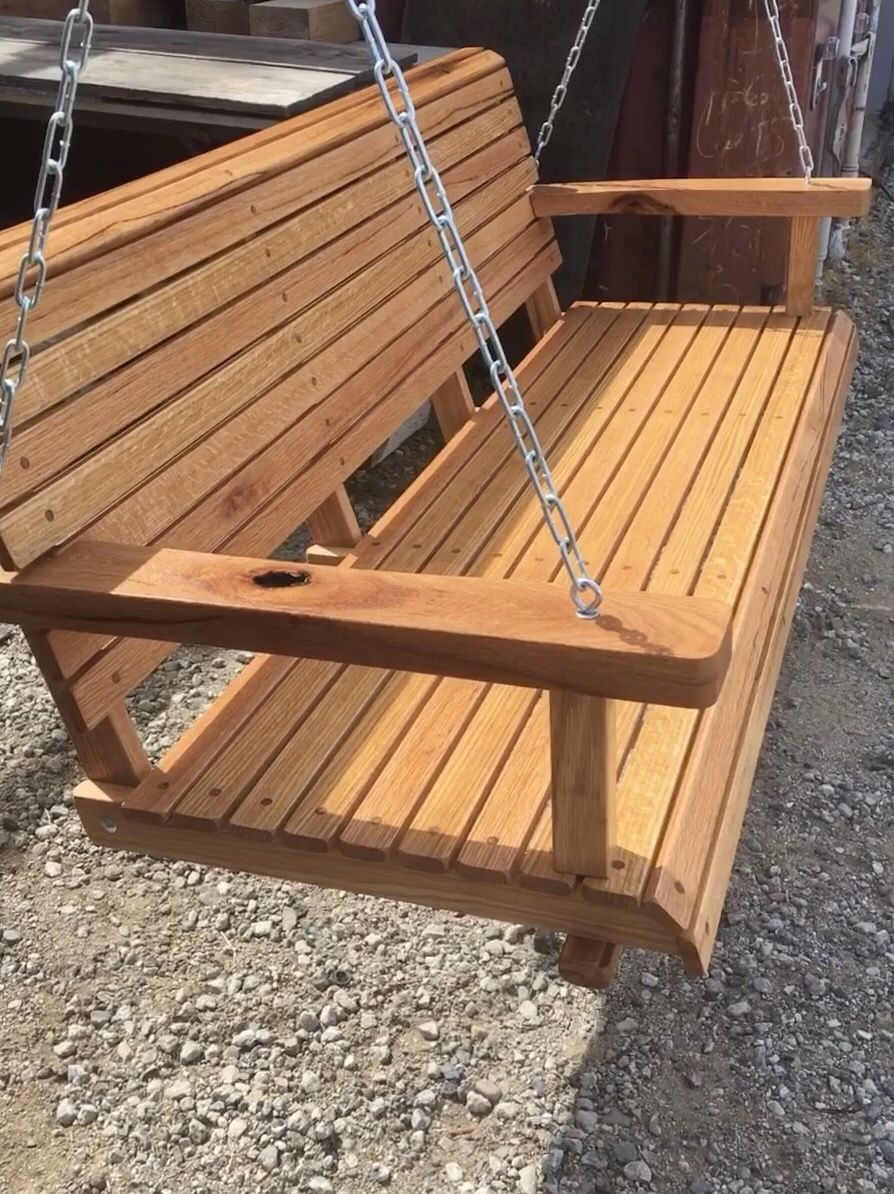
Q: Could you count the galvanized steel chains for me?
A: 4